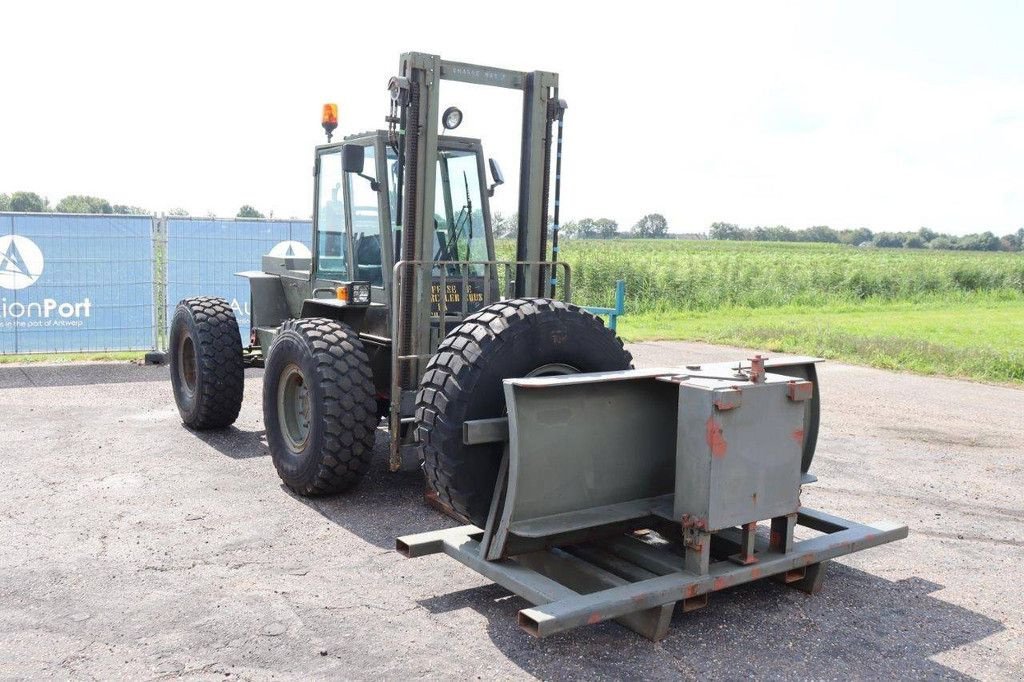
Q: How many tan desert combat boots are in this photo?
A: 0